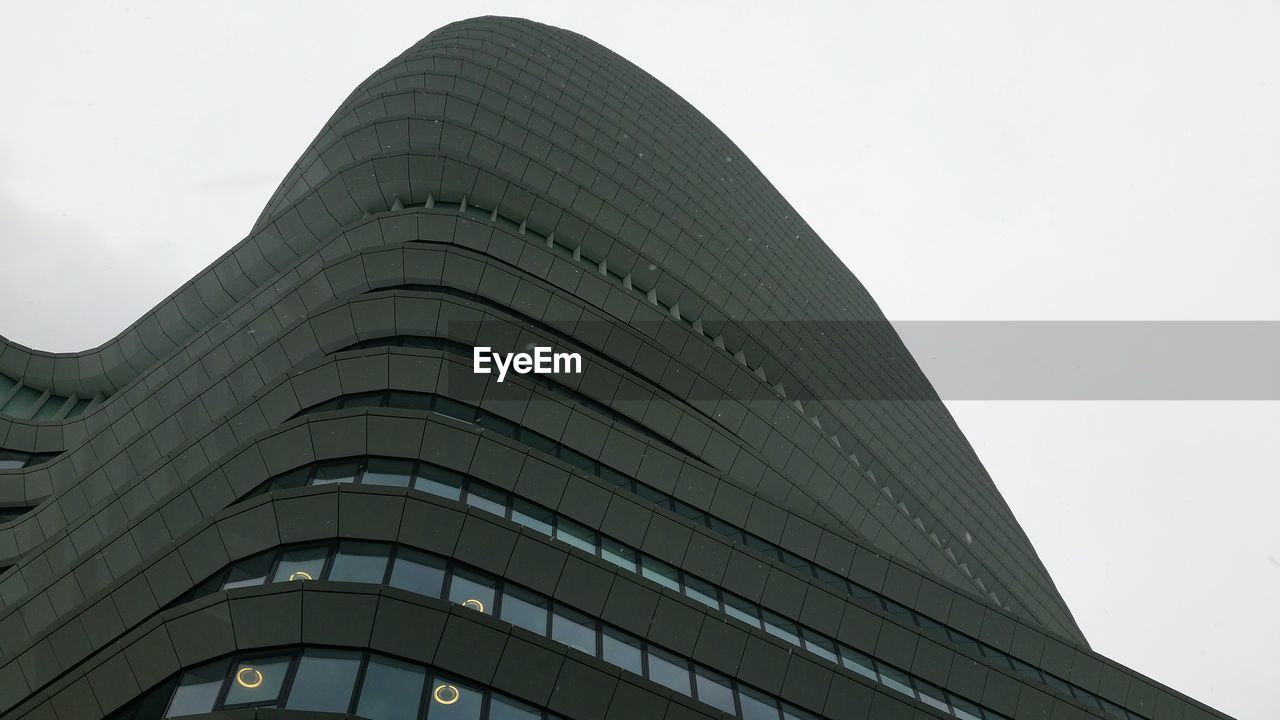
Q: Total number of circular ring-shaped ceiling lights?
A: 4